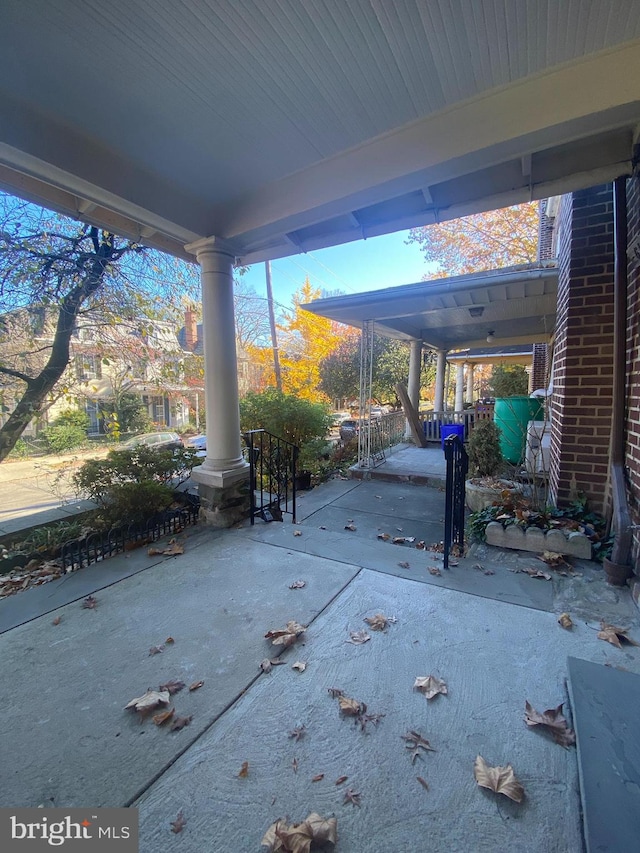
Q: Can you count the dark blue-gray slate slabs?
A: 1